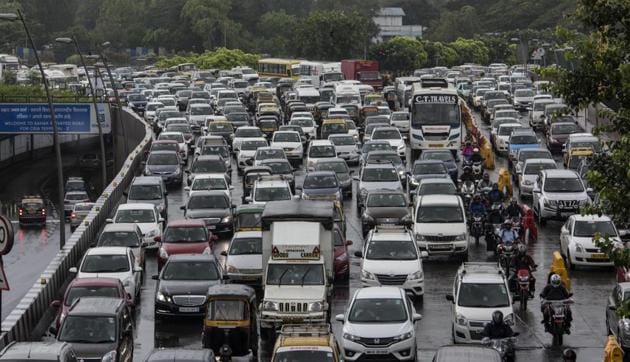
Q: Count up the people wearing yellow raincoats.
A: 0